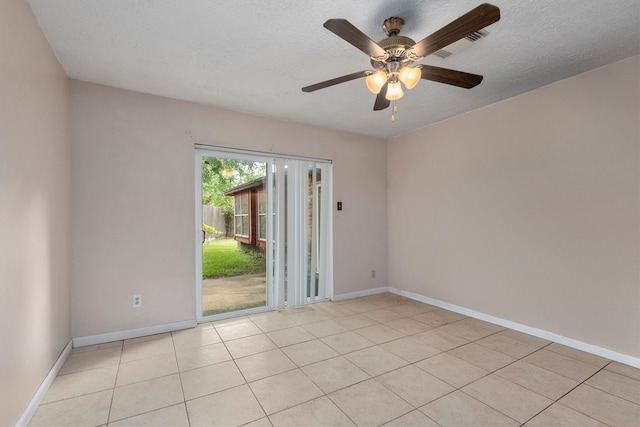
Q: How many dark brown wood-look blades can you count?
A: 5